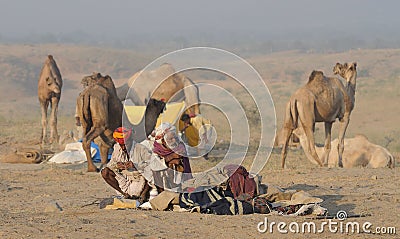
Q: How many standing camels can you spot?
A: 4